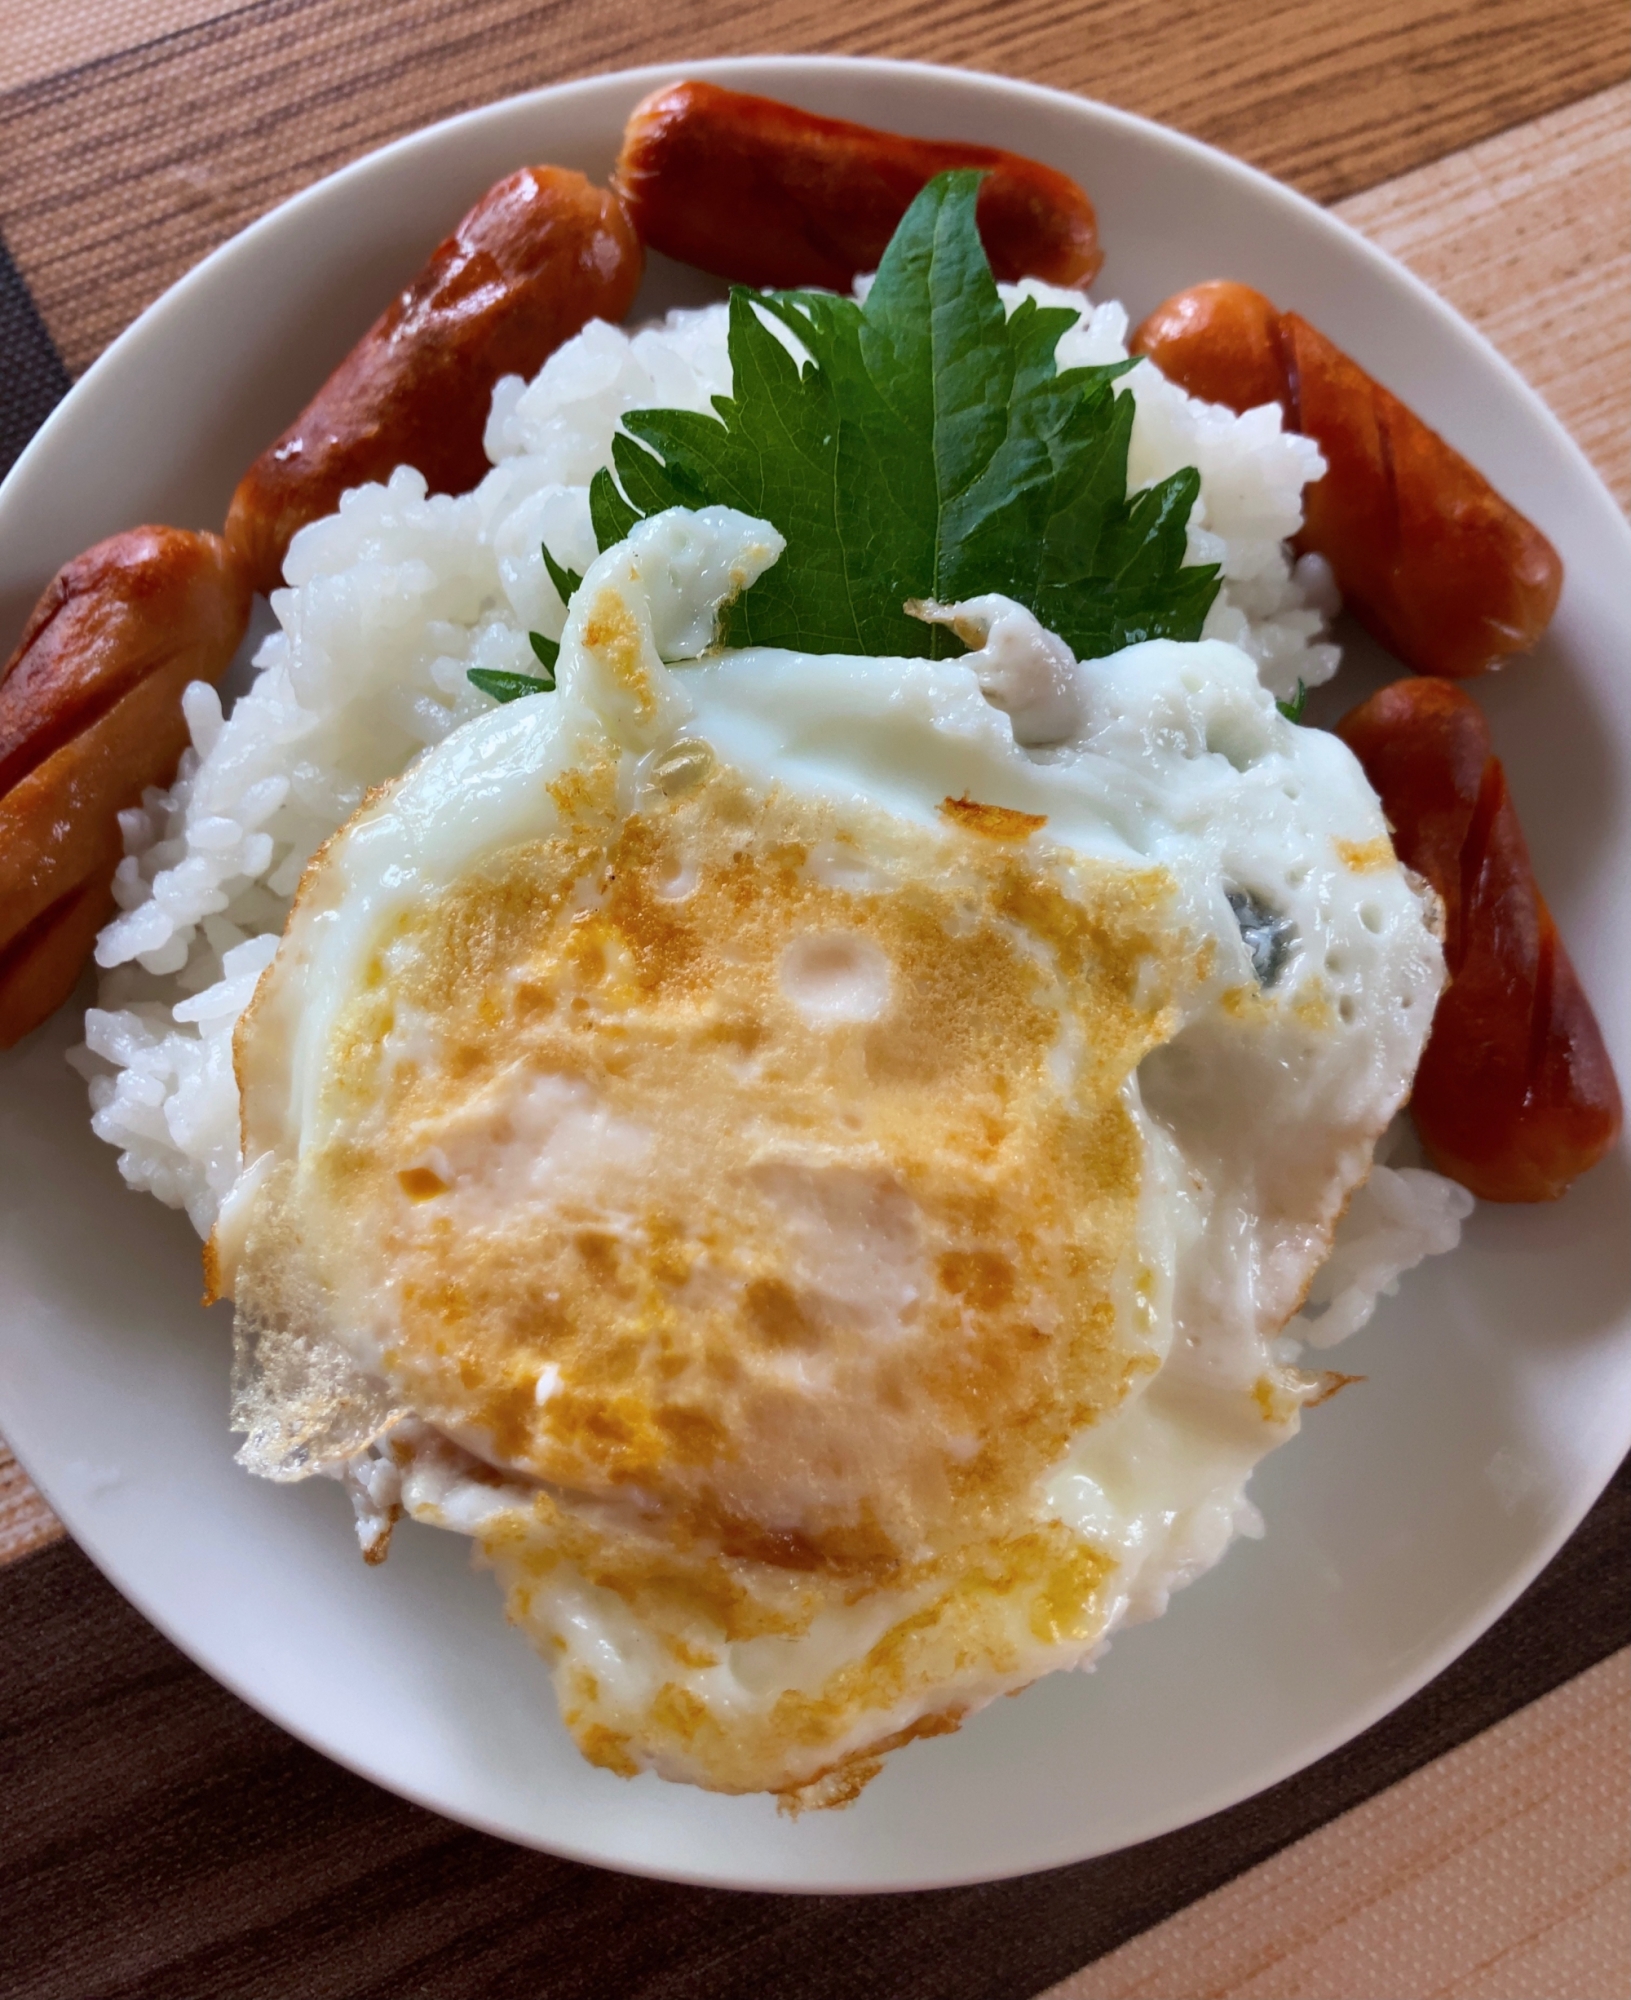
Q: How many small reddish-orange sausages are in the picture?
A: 5